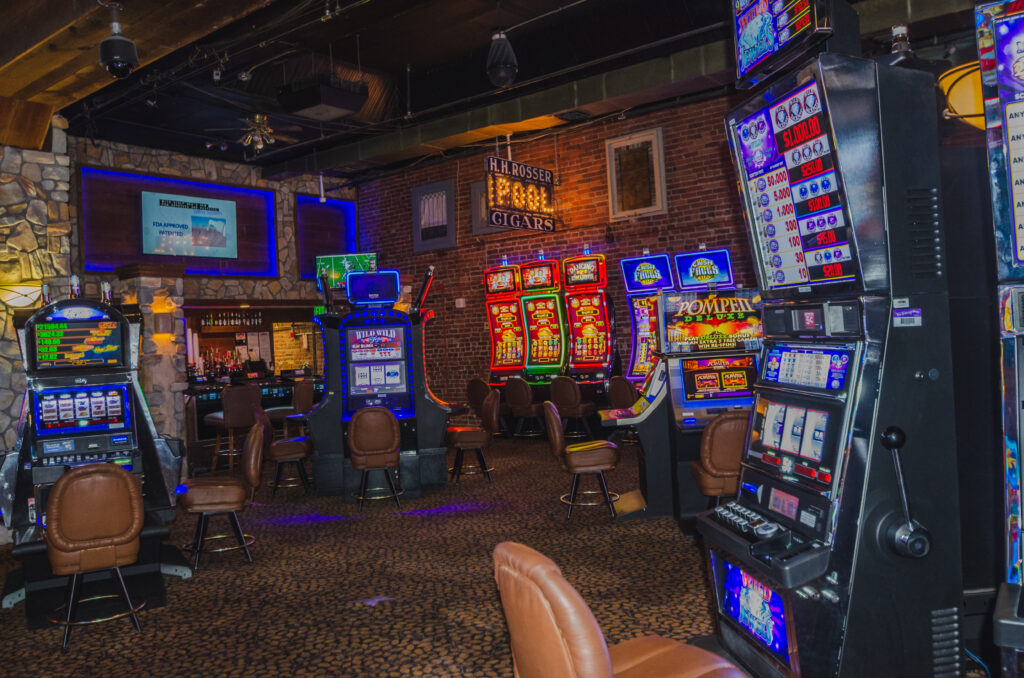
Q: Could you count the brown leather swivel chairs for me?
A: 14